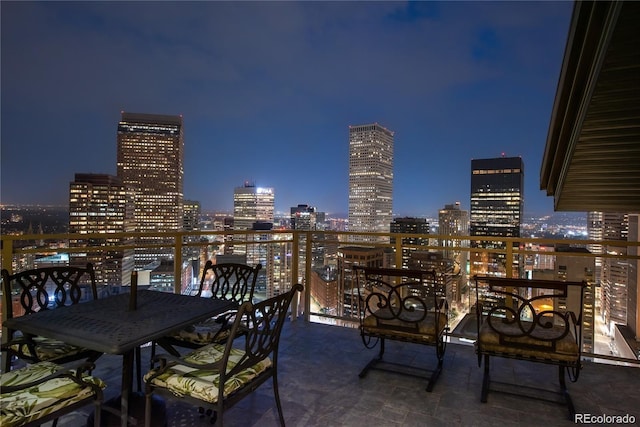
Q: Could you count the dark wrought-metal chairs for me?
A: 6